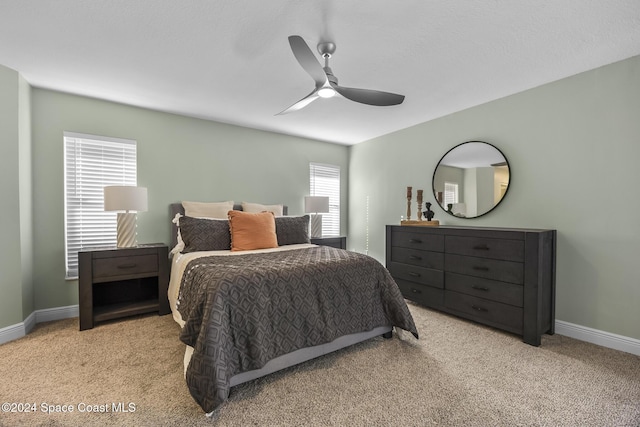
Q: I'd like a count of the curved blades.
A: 3